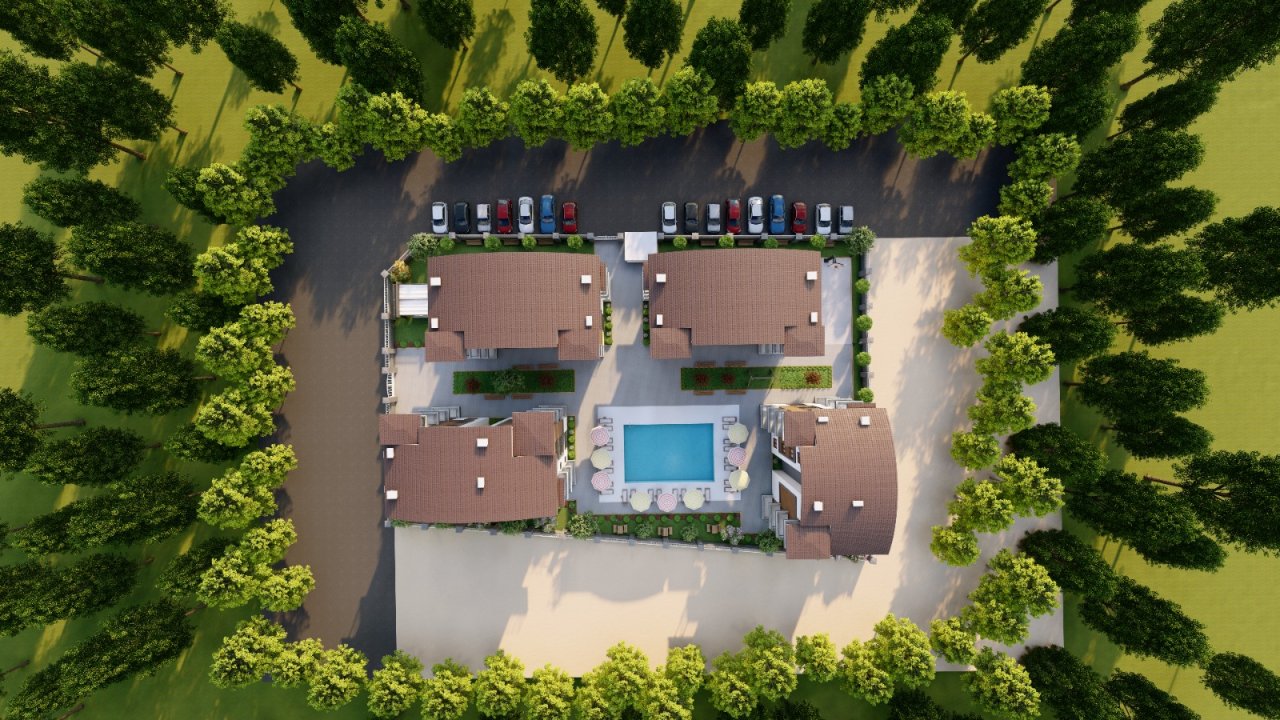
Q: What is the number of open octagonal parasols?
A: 9